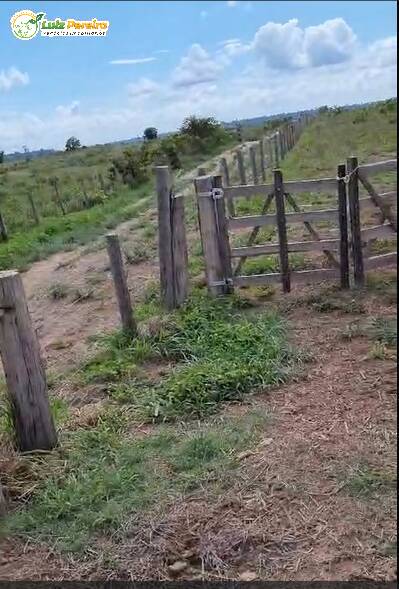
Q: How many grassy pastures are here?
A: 2